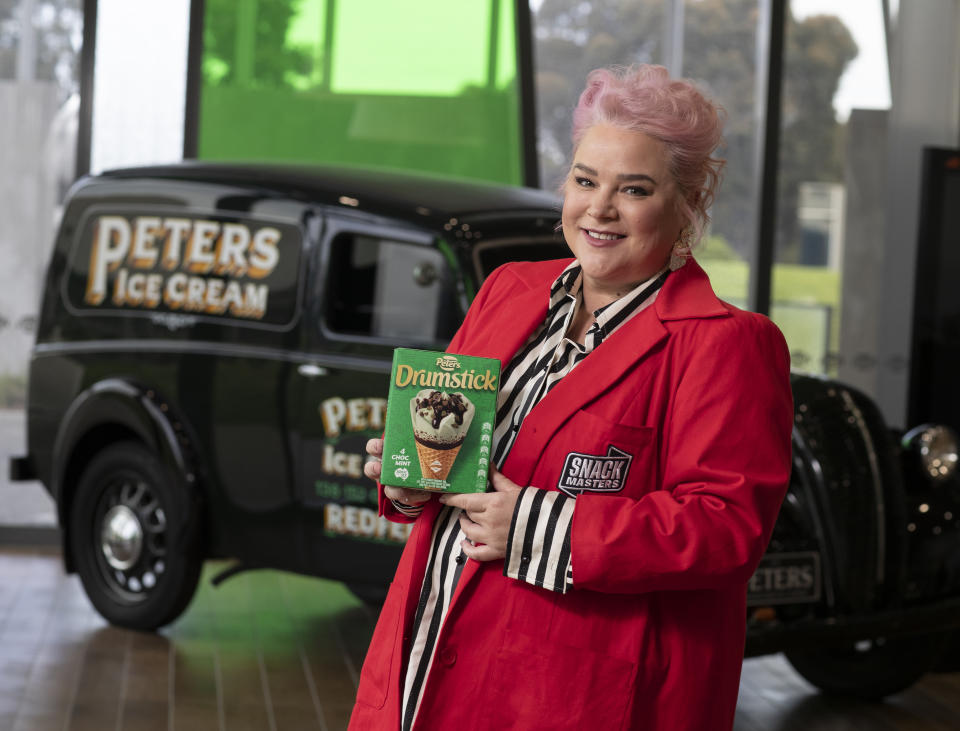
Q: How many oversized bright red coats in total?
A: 1